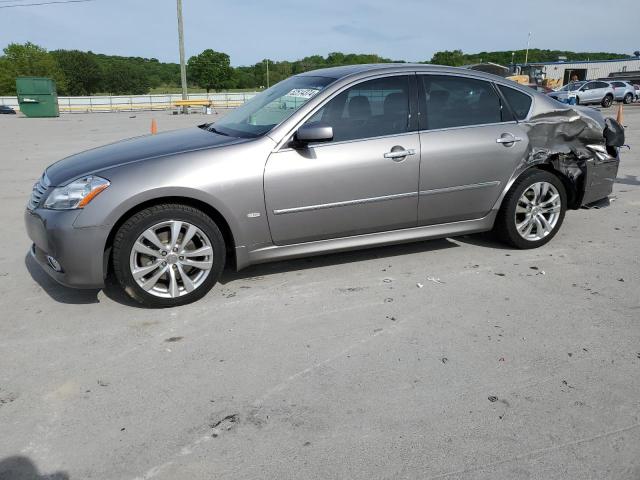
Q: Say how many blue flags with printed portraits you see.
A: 0